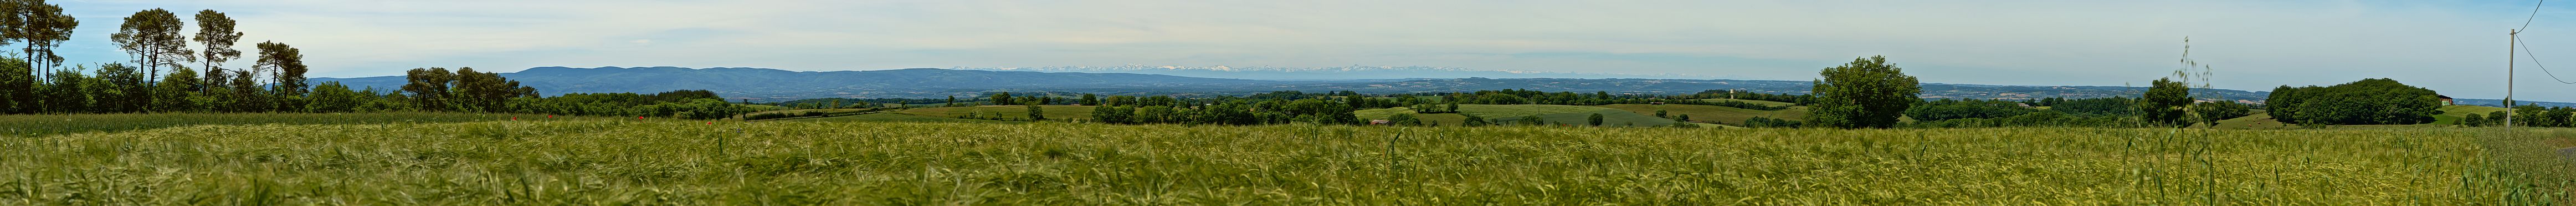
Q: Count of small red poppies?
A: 4